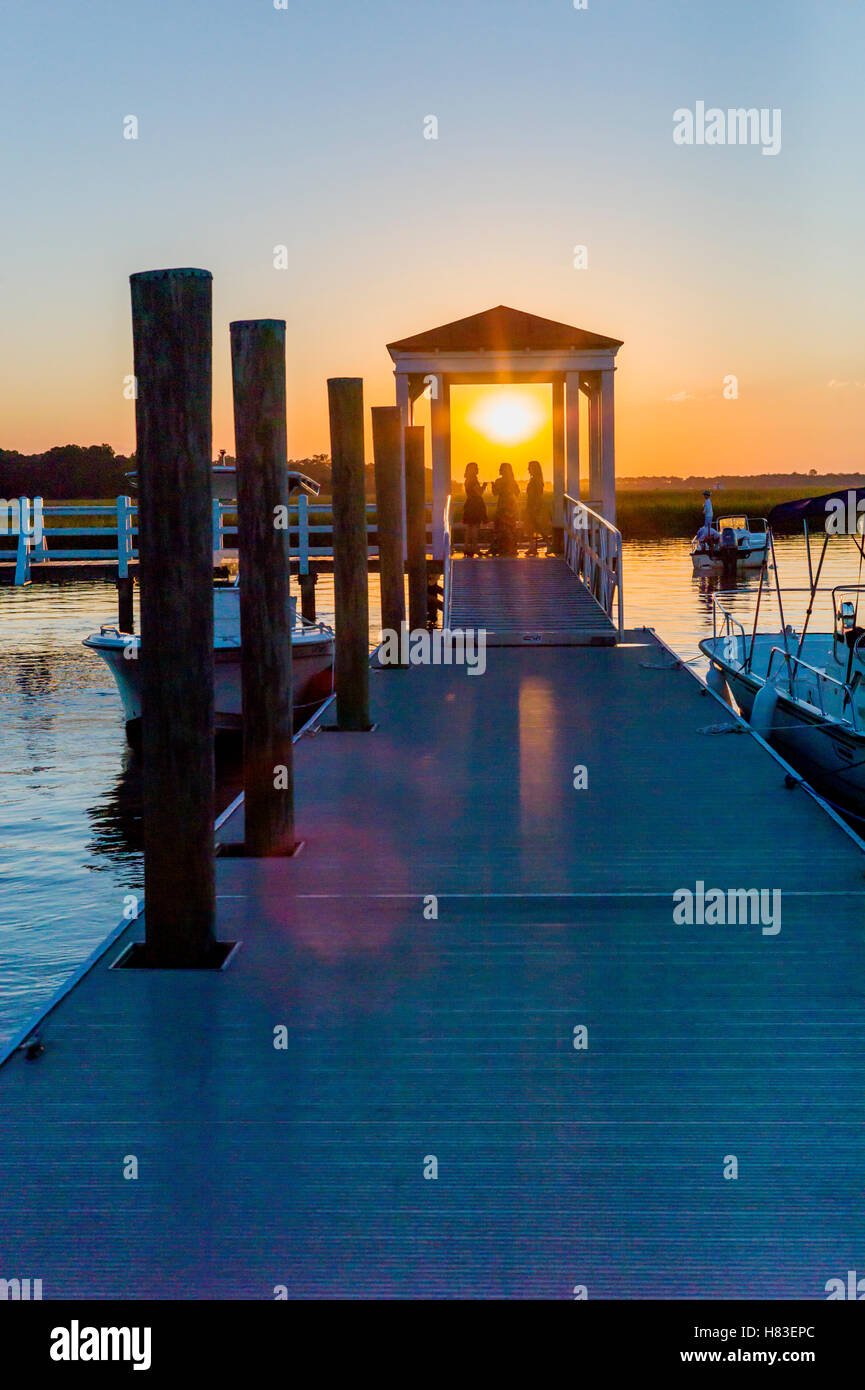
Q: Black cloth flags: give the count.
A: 0